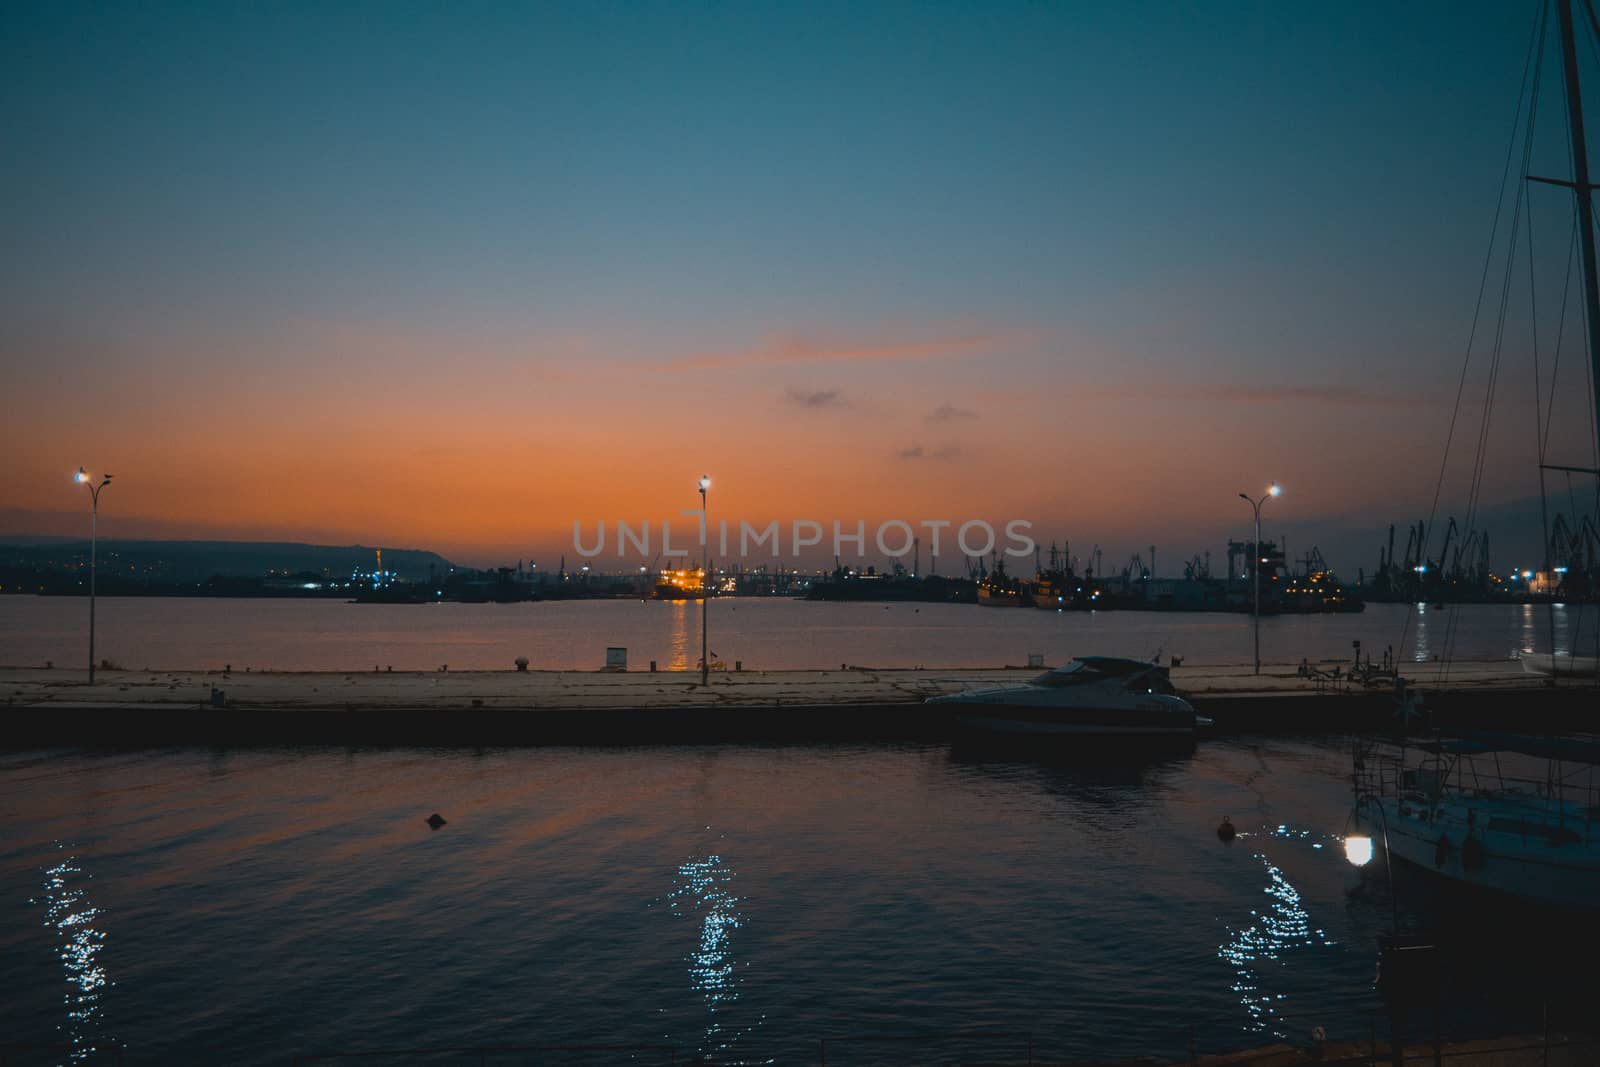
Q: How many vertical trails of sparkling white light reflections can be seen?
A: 3